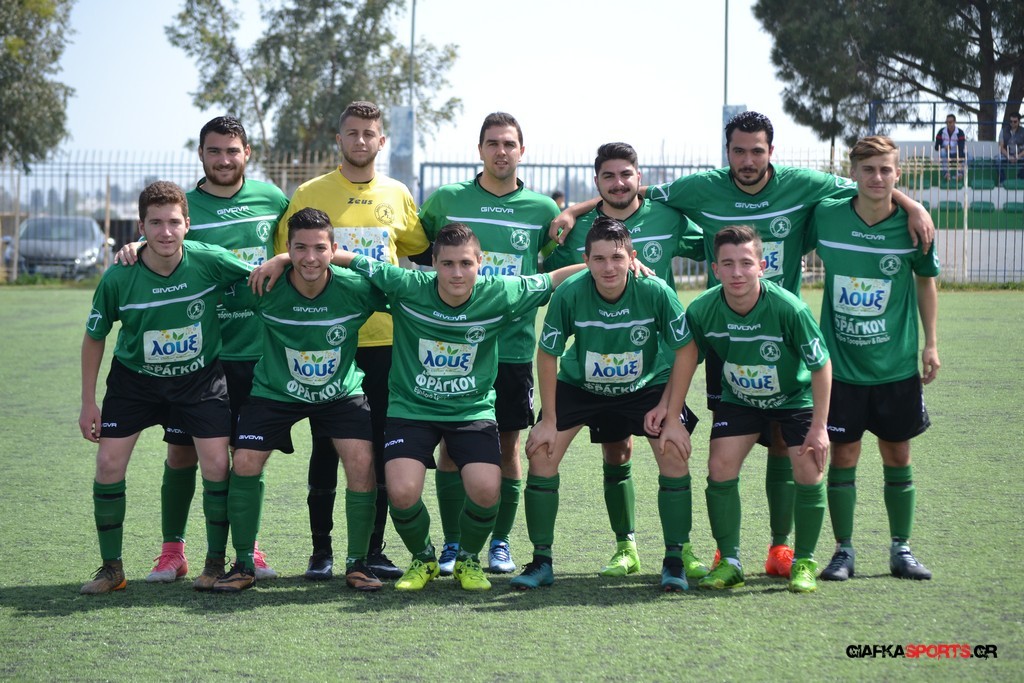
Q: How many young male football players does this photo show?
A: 11